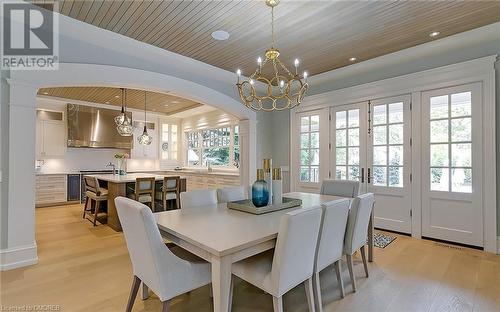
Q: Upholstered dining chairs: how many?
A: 7